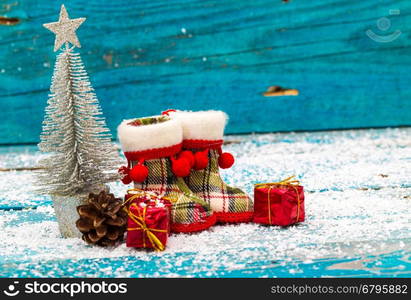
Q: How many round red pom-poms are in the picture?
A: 6